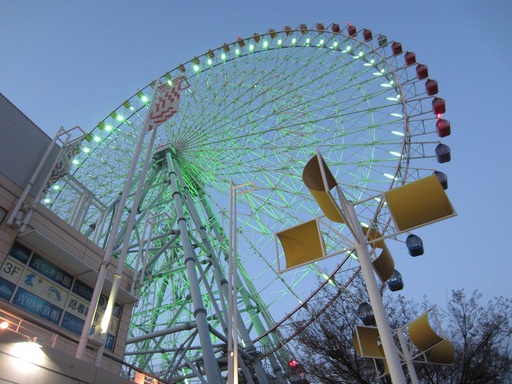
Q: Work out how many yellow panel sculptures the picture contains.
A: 2